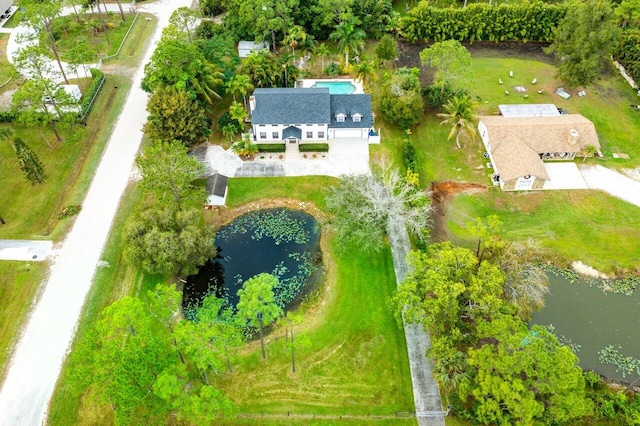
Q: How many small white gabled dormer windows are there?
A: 2